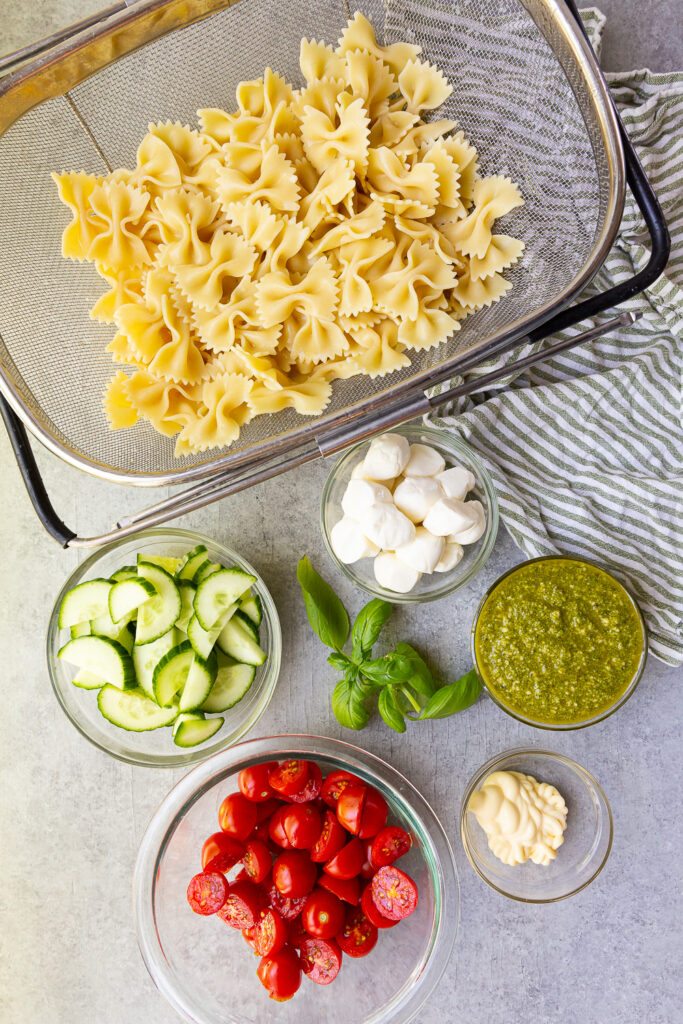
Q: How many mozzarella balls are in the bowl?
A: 13